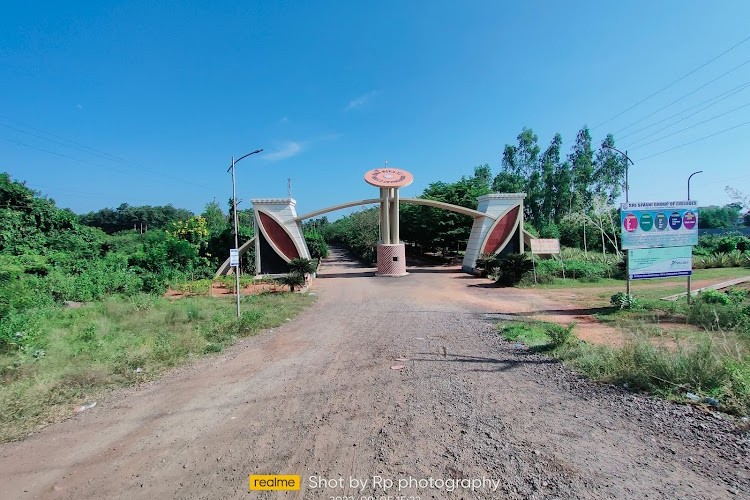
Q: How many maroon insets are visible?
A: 2